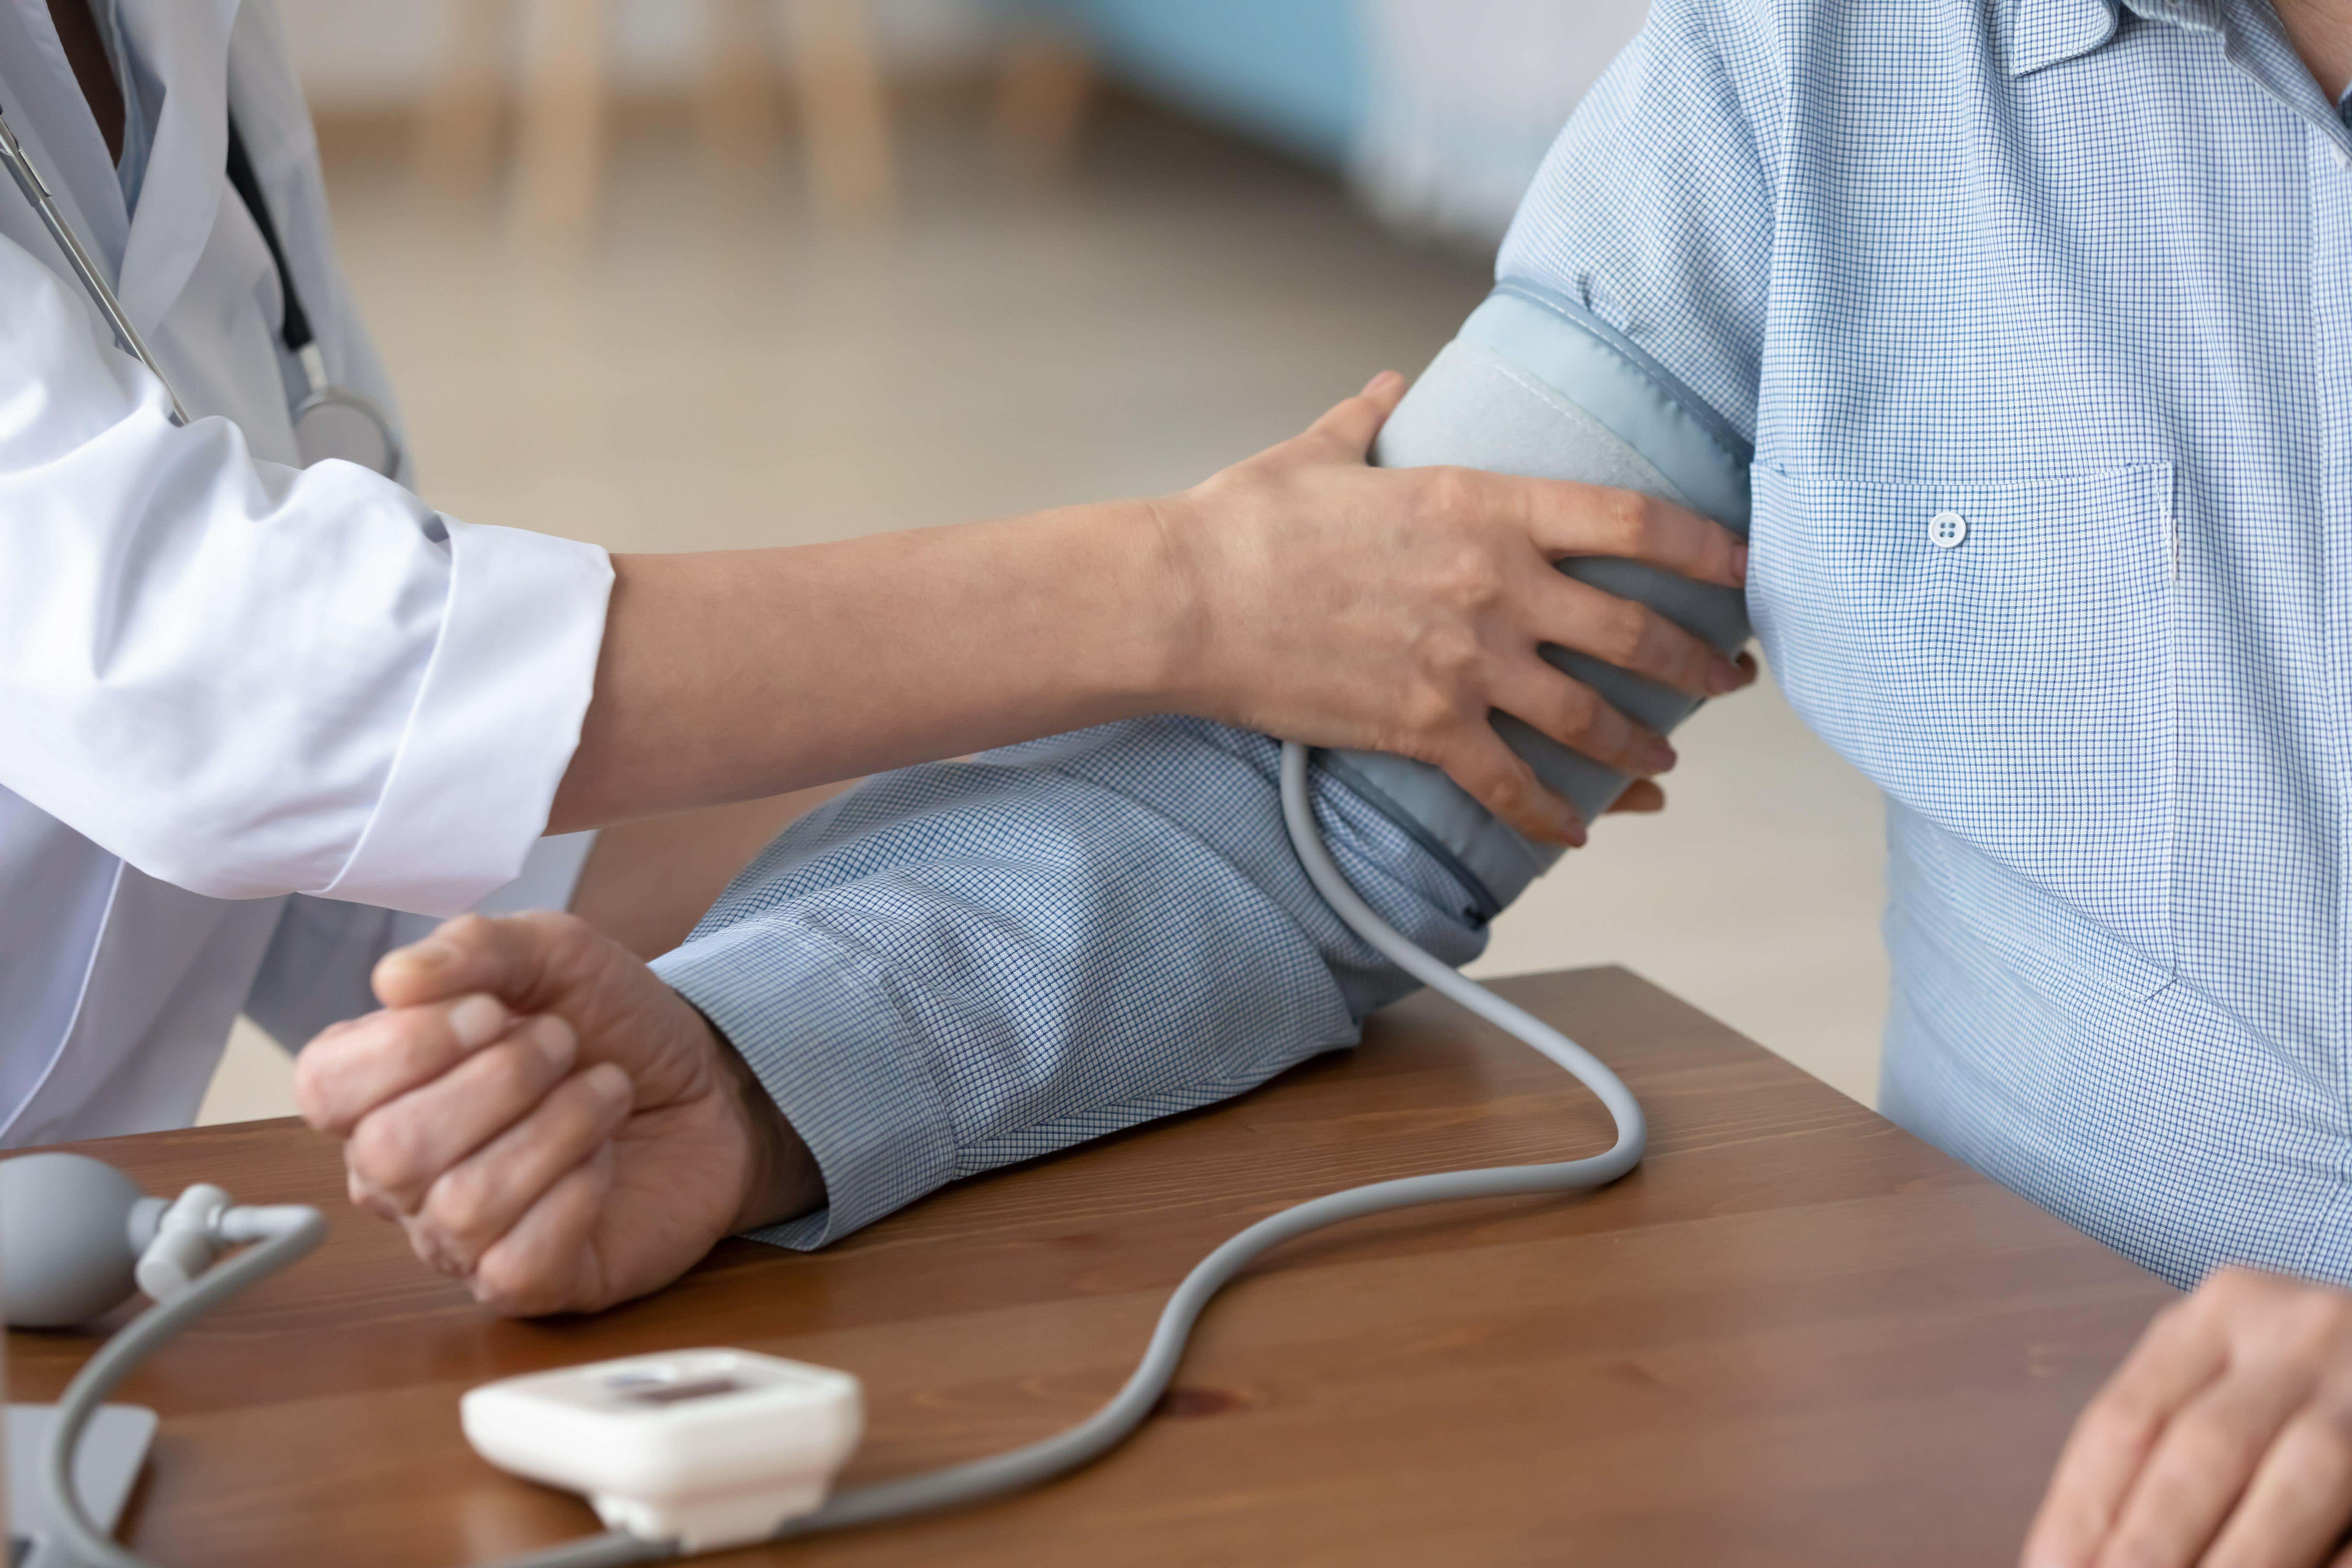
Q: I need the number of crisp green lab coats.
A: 0